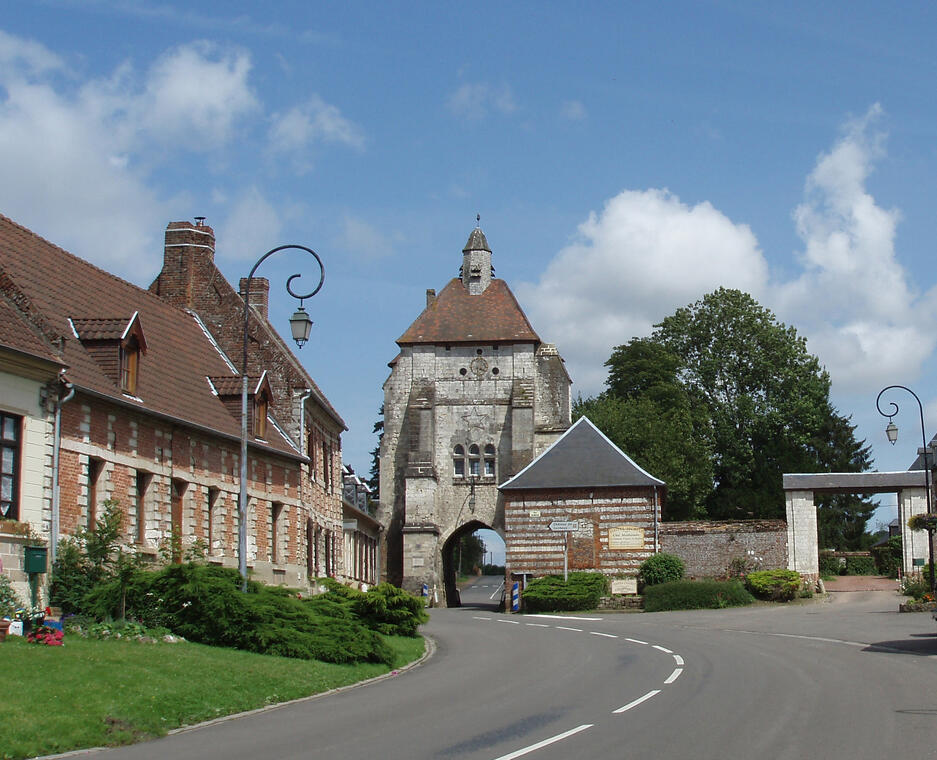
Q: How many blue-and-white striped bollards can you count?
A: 2